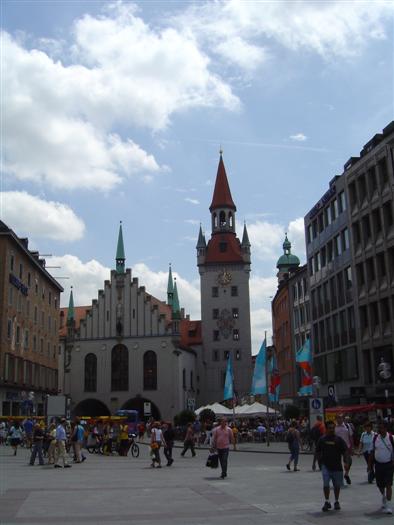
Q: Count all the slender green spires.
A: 4